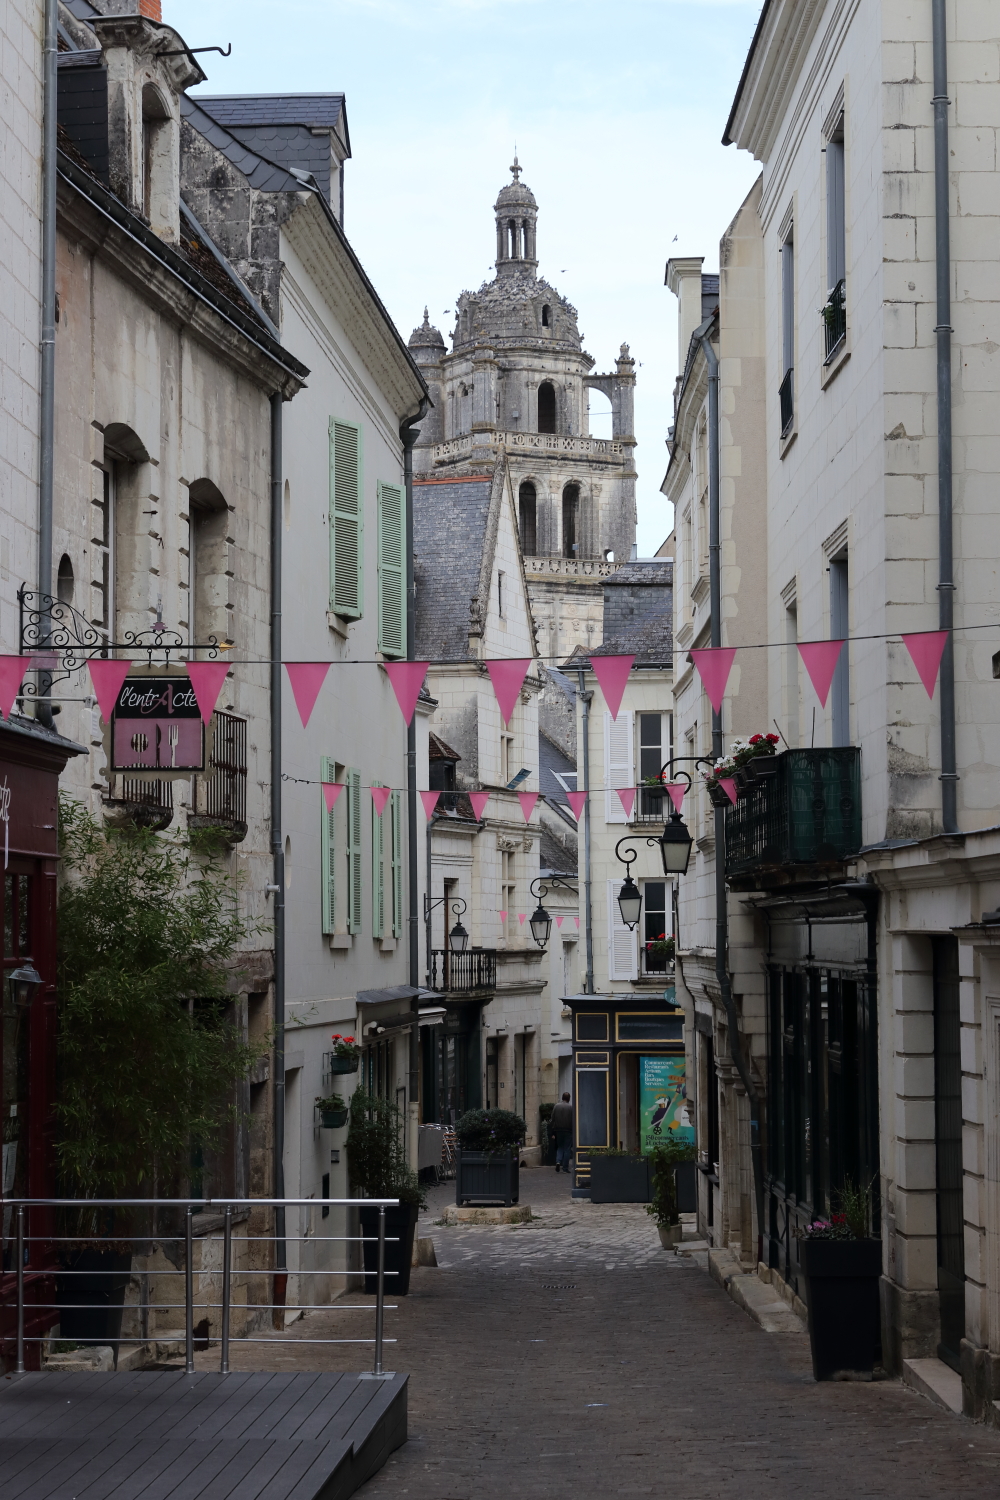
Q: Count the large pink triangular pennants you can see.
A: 10